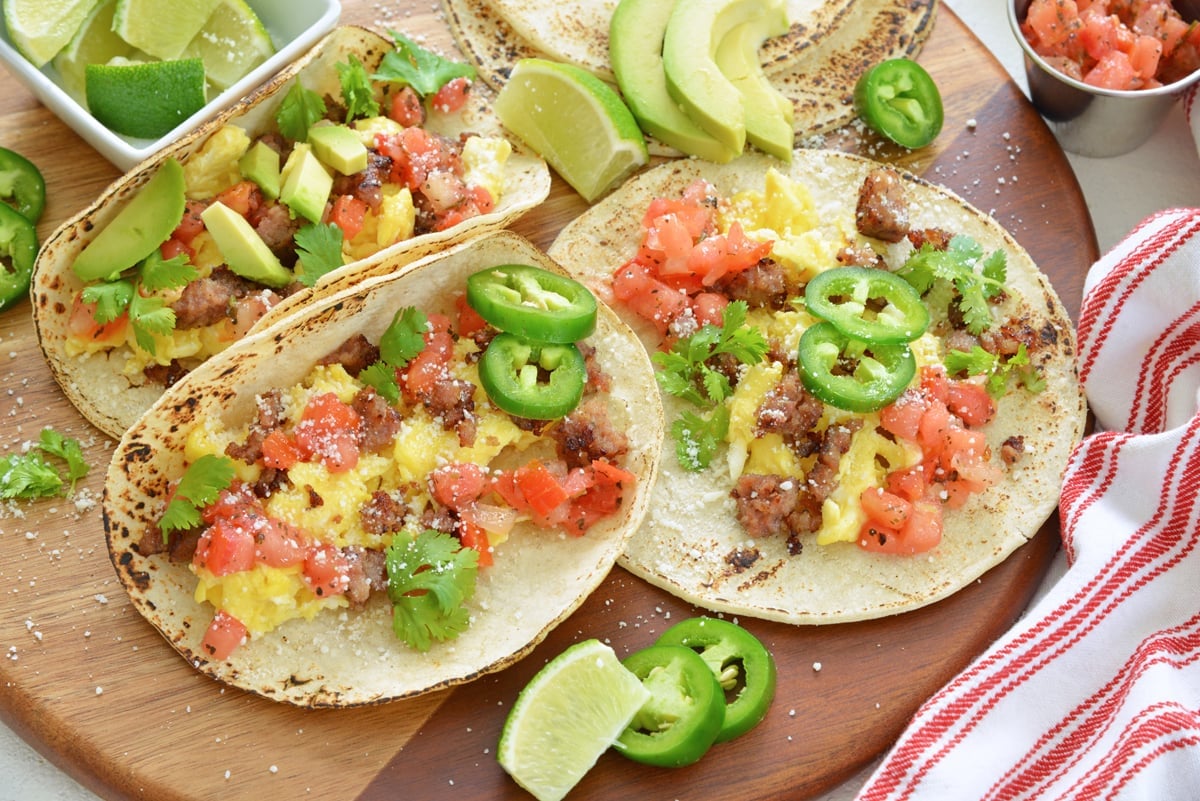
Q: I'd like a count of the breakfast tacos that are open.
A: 1